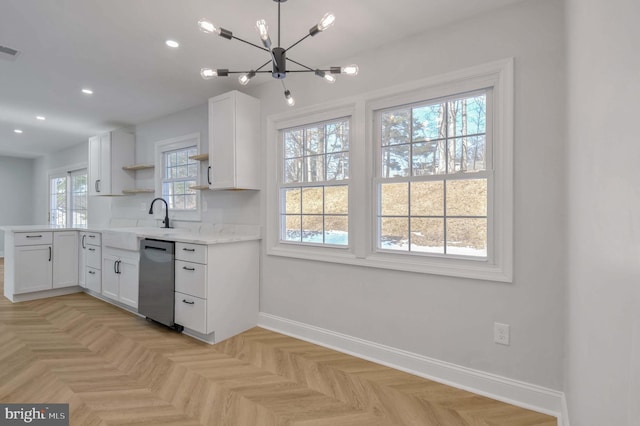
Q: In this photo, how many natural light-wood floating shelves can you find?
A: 4